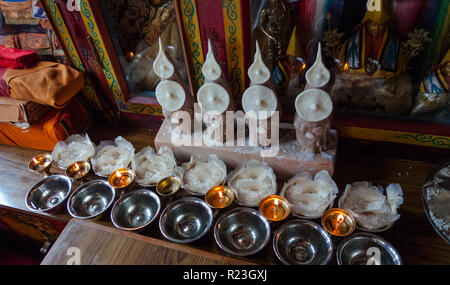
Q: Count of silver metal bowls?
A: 7